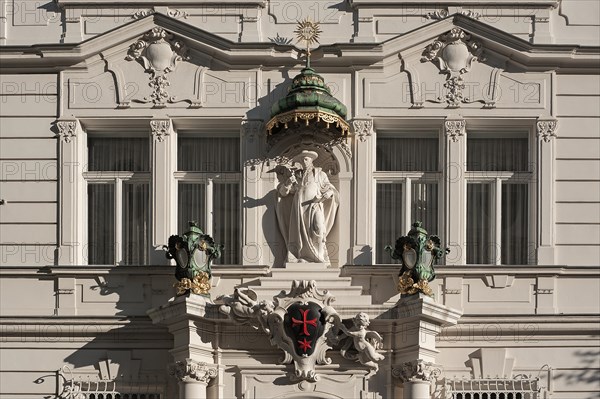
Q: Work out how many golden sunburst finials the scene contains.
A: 1